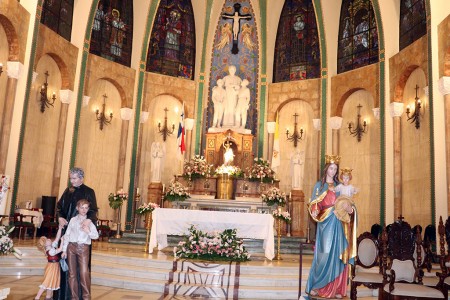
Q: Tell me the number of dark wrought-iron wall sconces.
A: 6